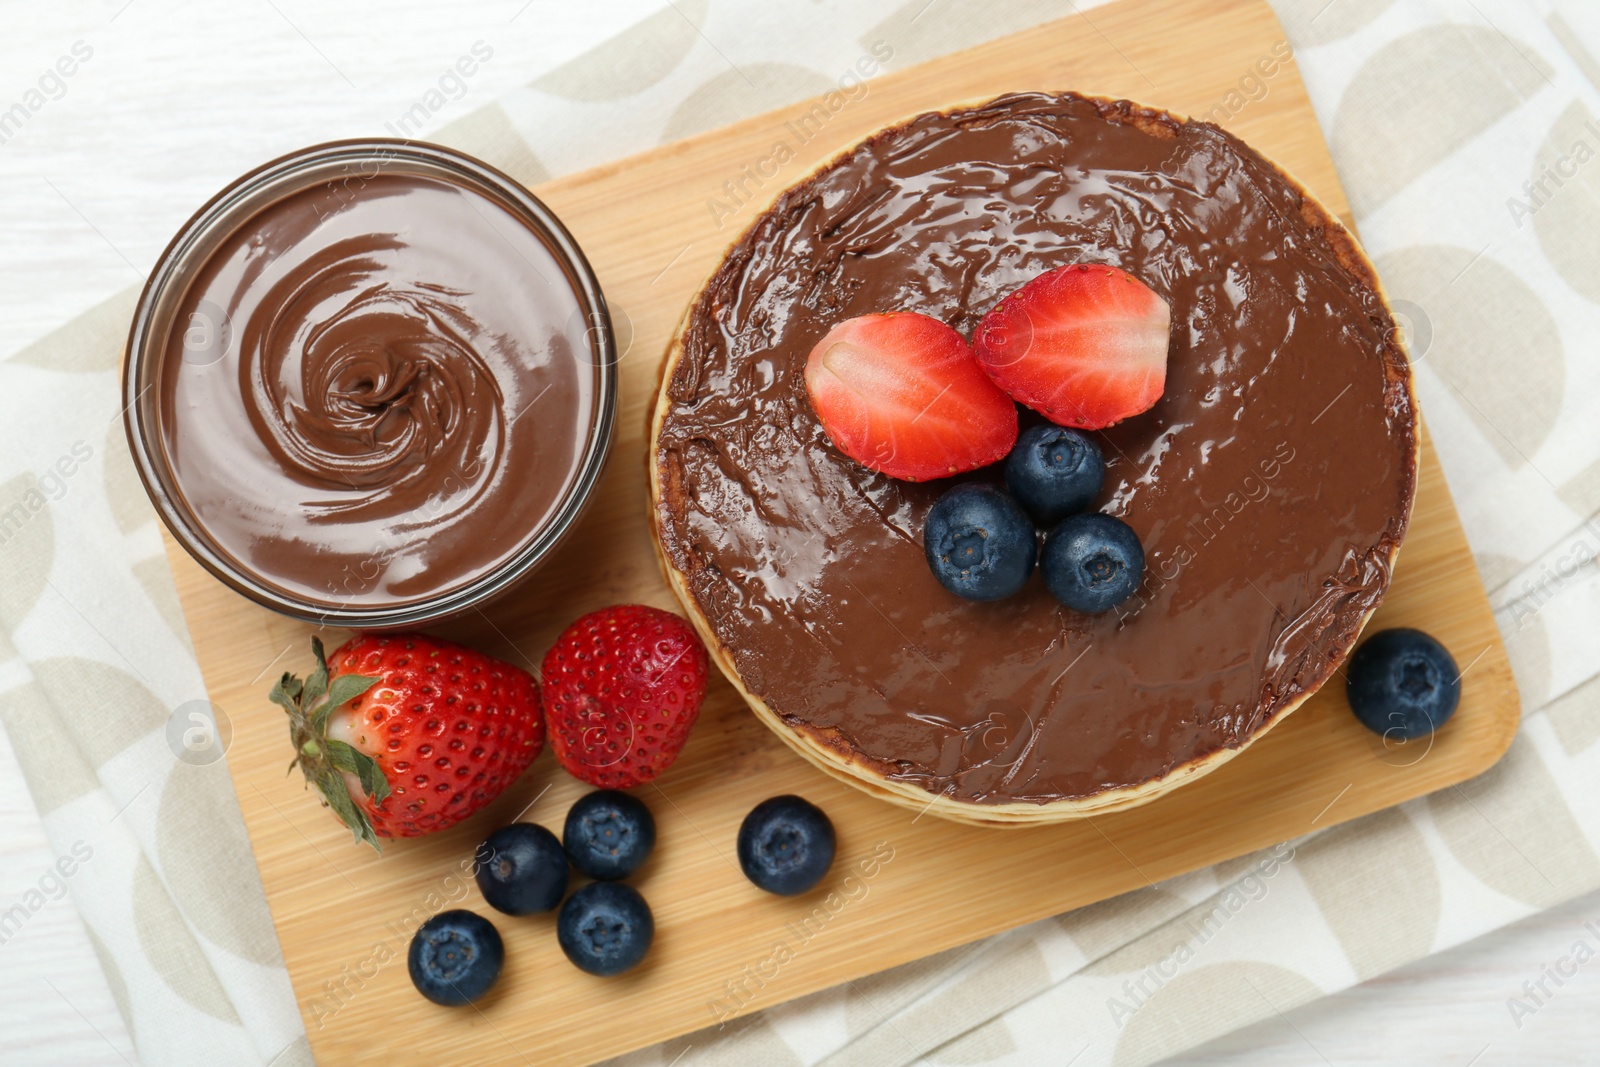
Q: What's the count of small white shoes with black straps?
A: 0